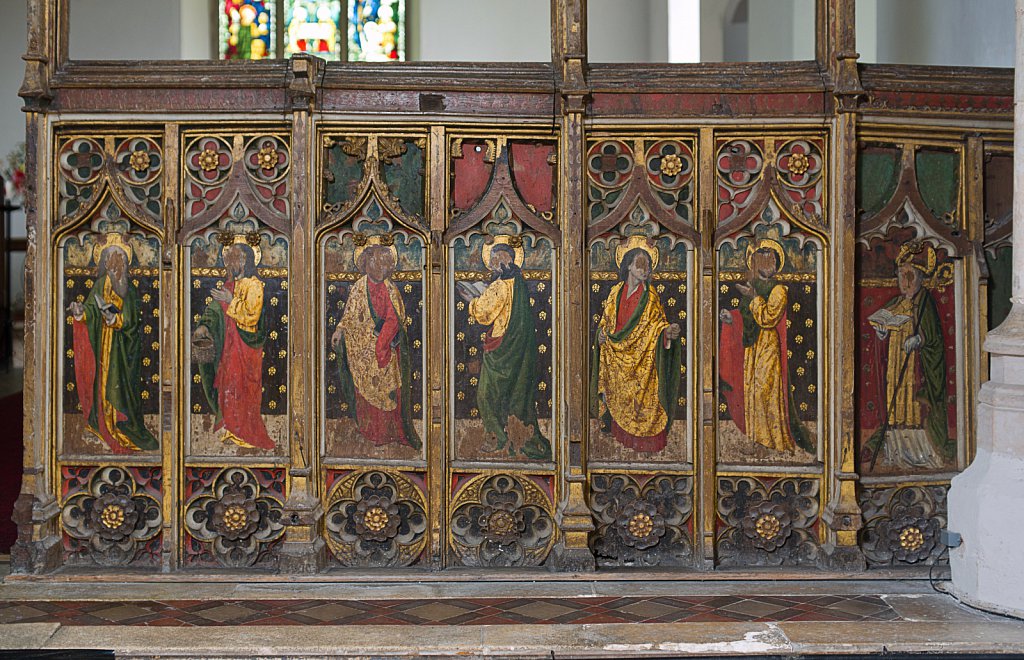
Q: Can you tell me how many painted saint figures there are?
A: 7